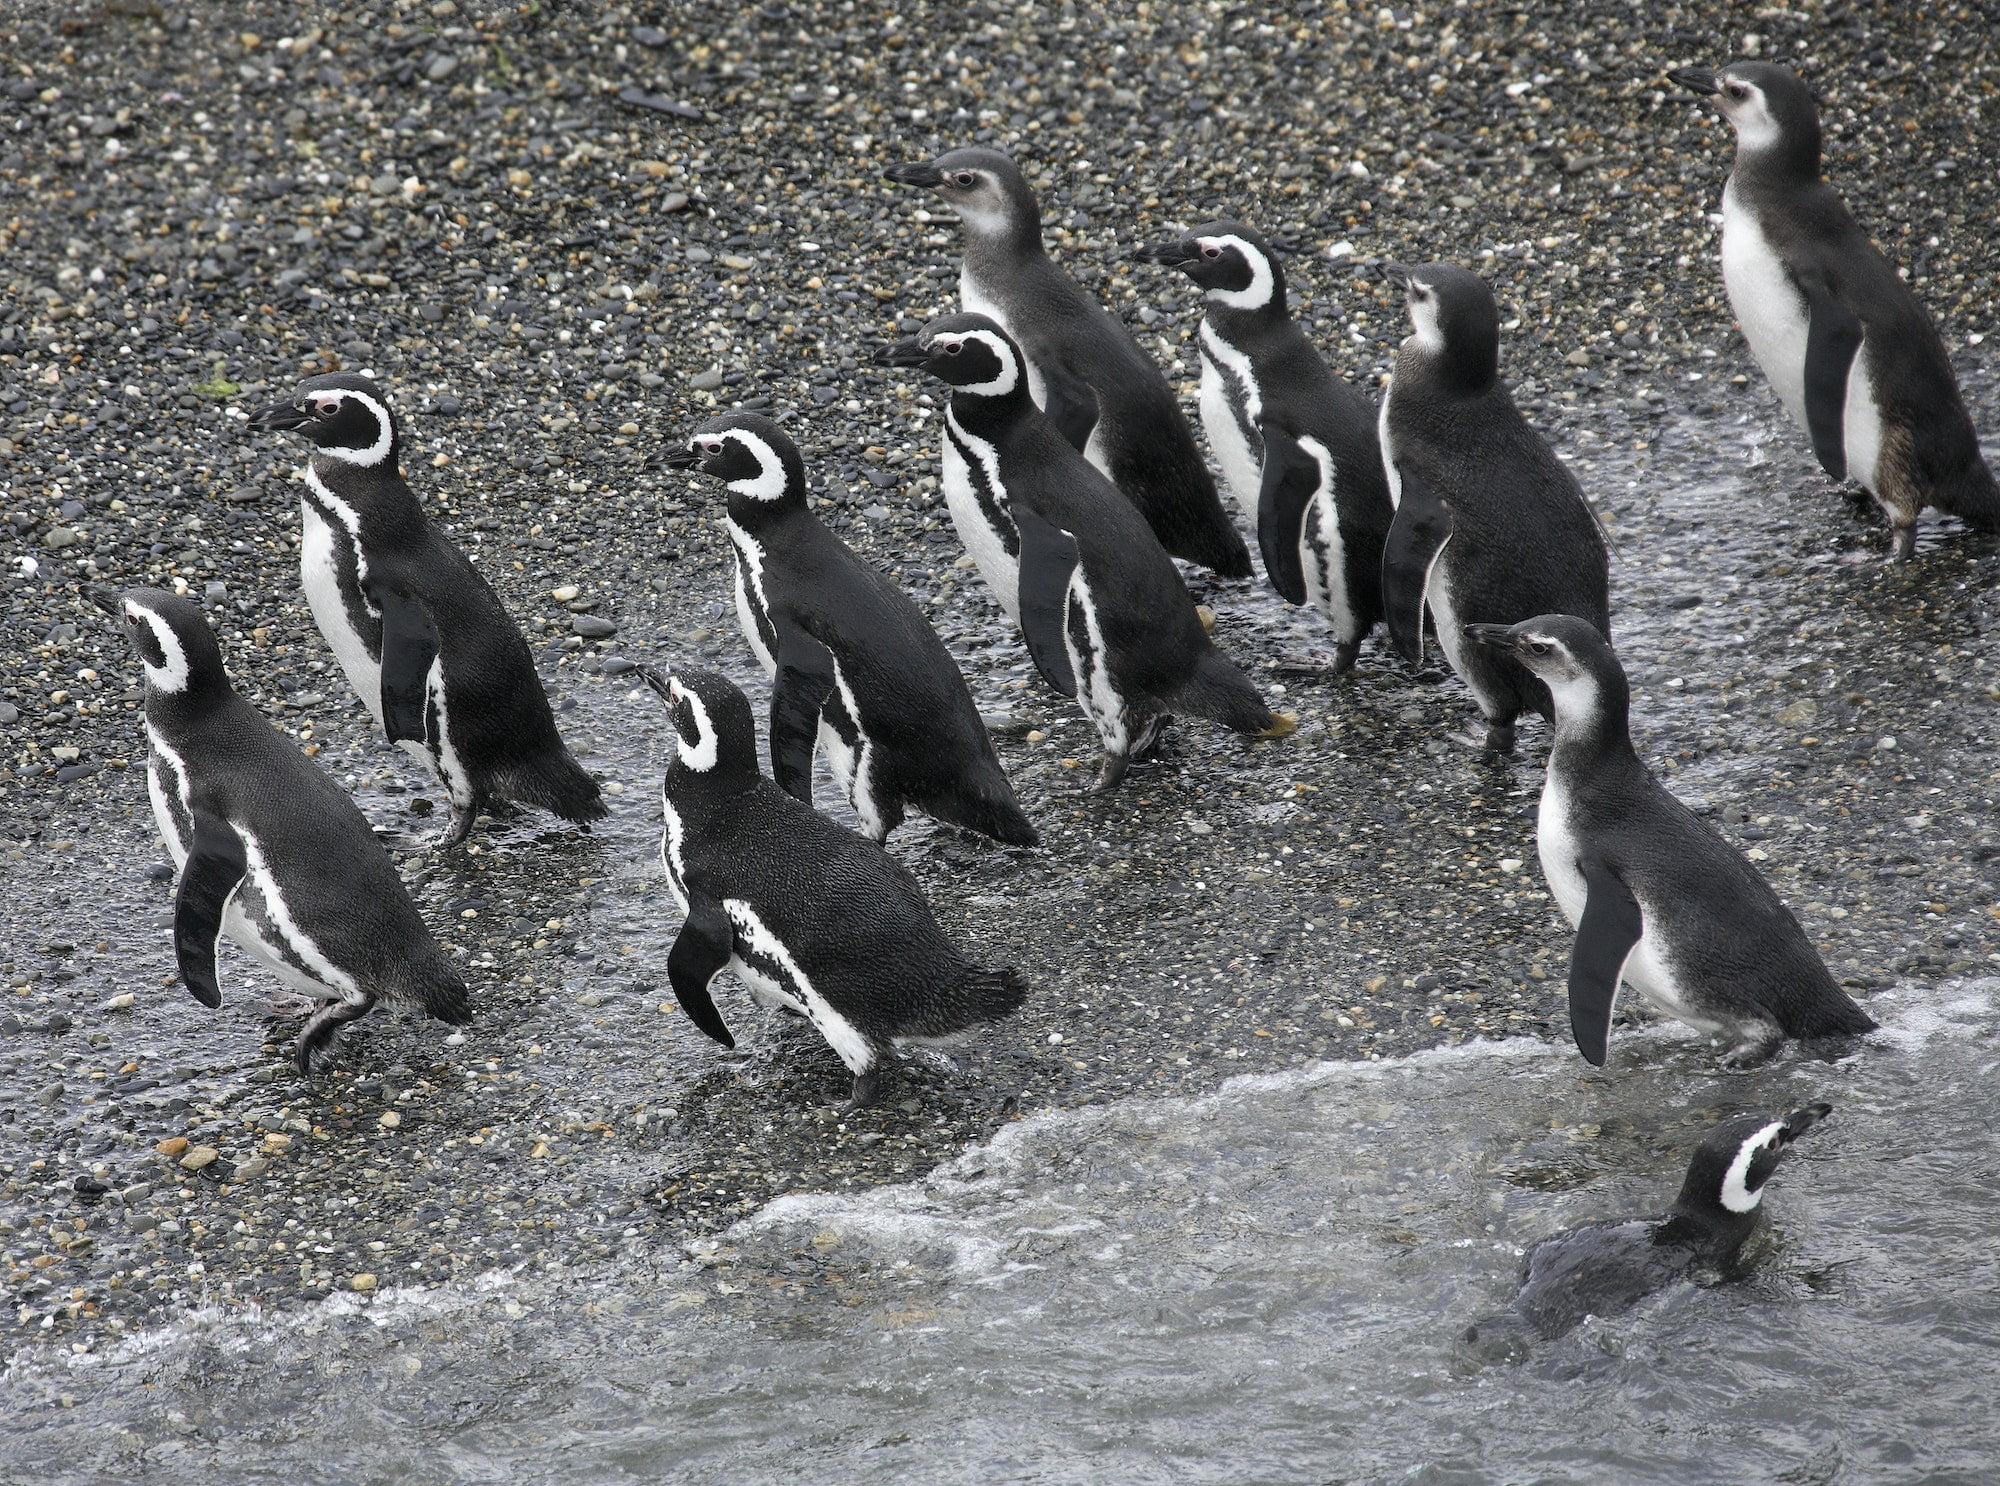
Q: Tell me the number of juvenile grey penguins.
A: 4